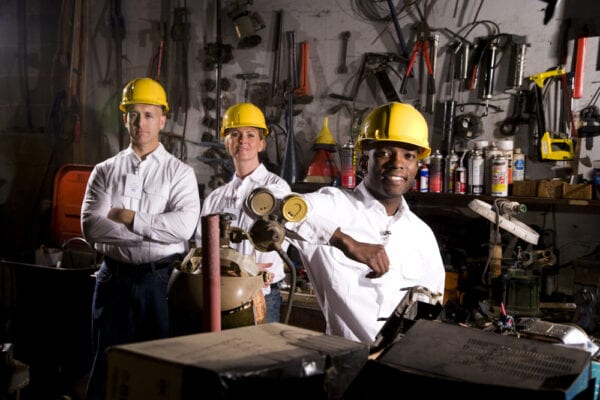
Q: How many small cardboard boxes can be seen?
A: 3